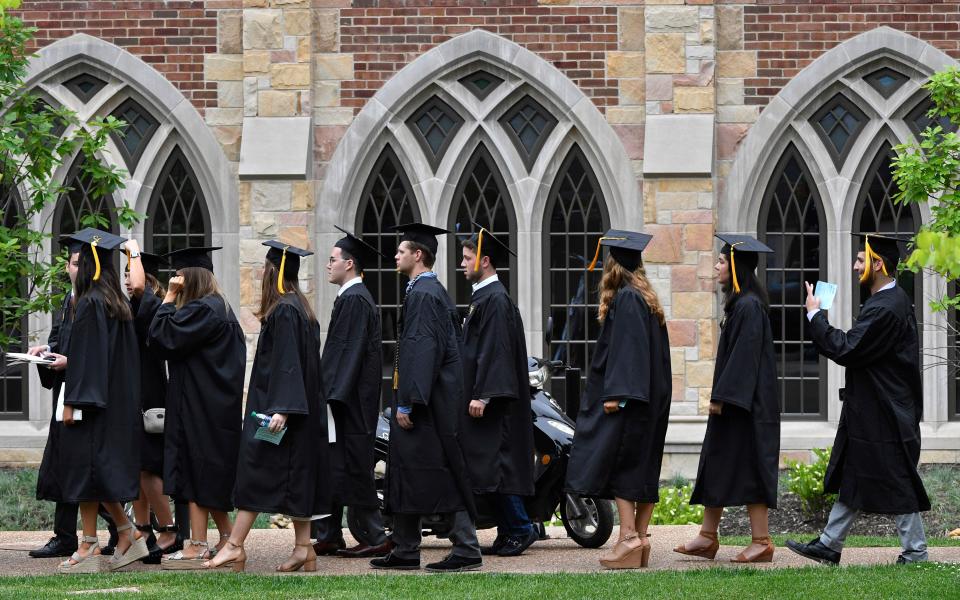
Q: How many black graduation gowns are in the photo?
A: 11